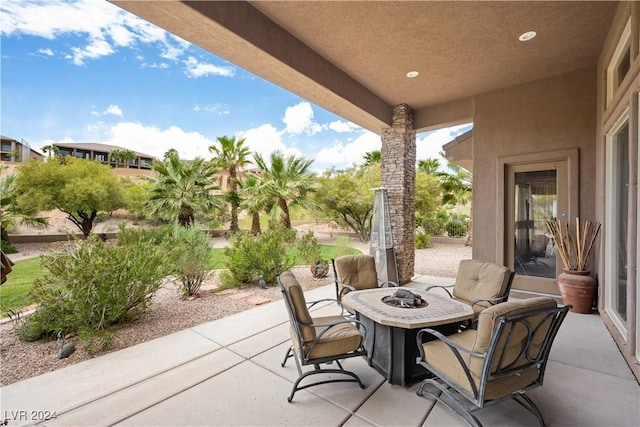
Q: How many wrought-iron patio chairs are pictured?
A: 4